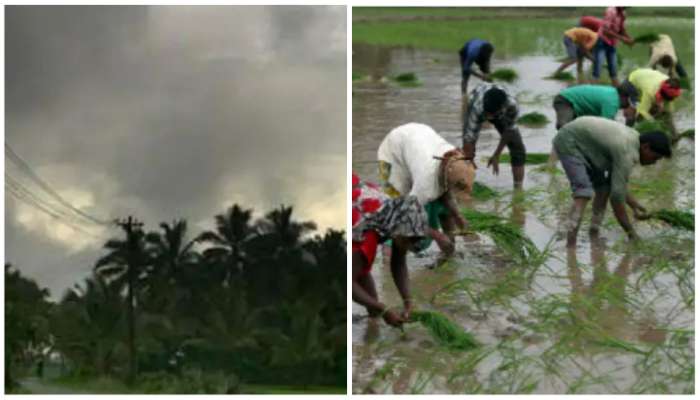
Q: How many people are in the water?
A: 11